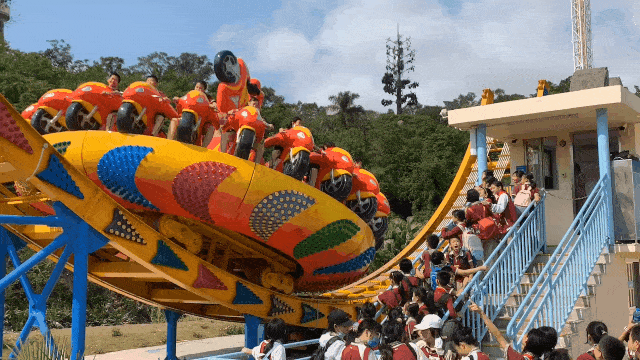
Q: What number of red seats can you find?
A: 10